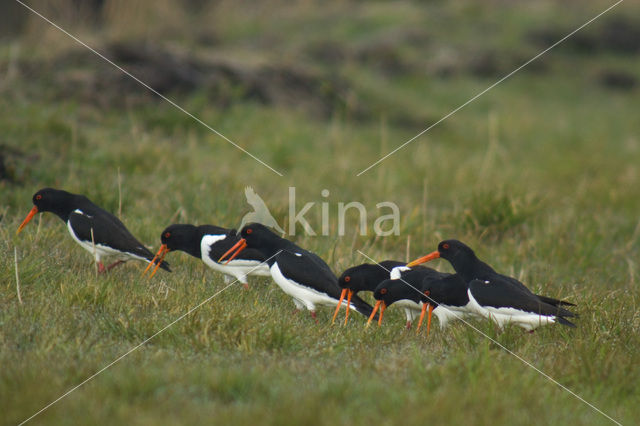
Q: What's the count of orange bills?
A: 7